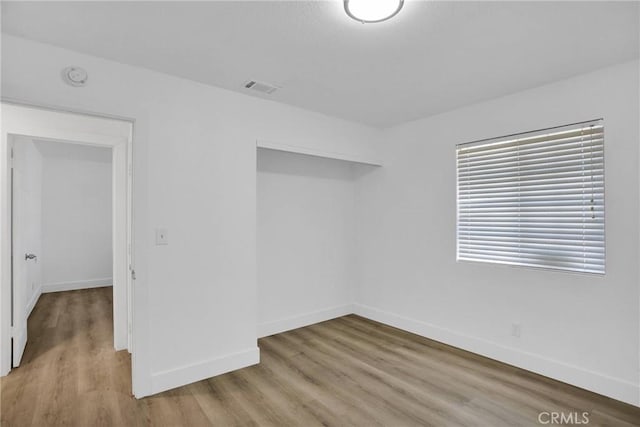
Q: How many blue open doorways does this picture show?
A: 0